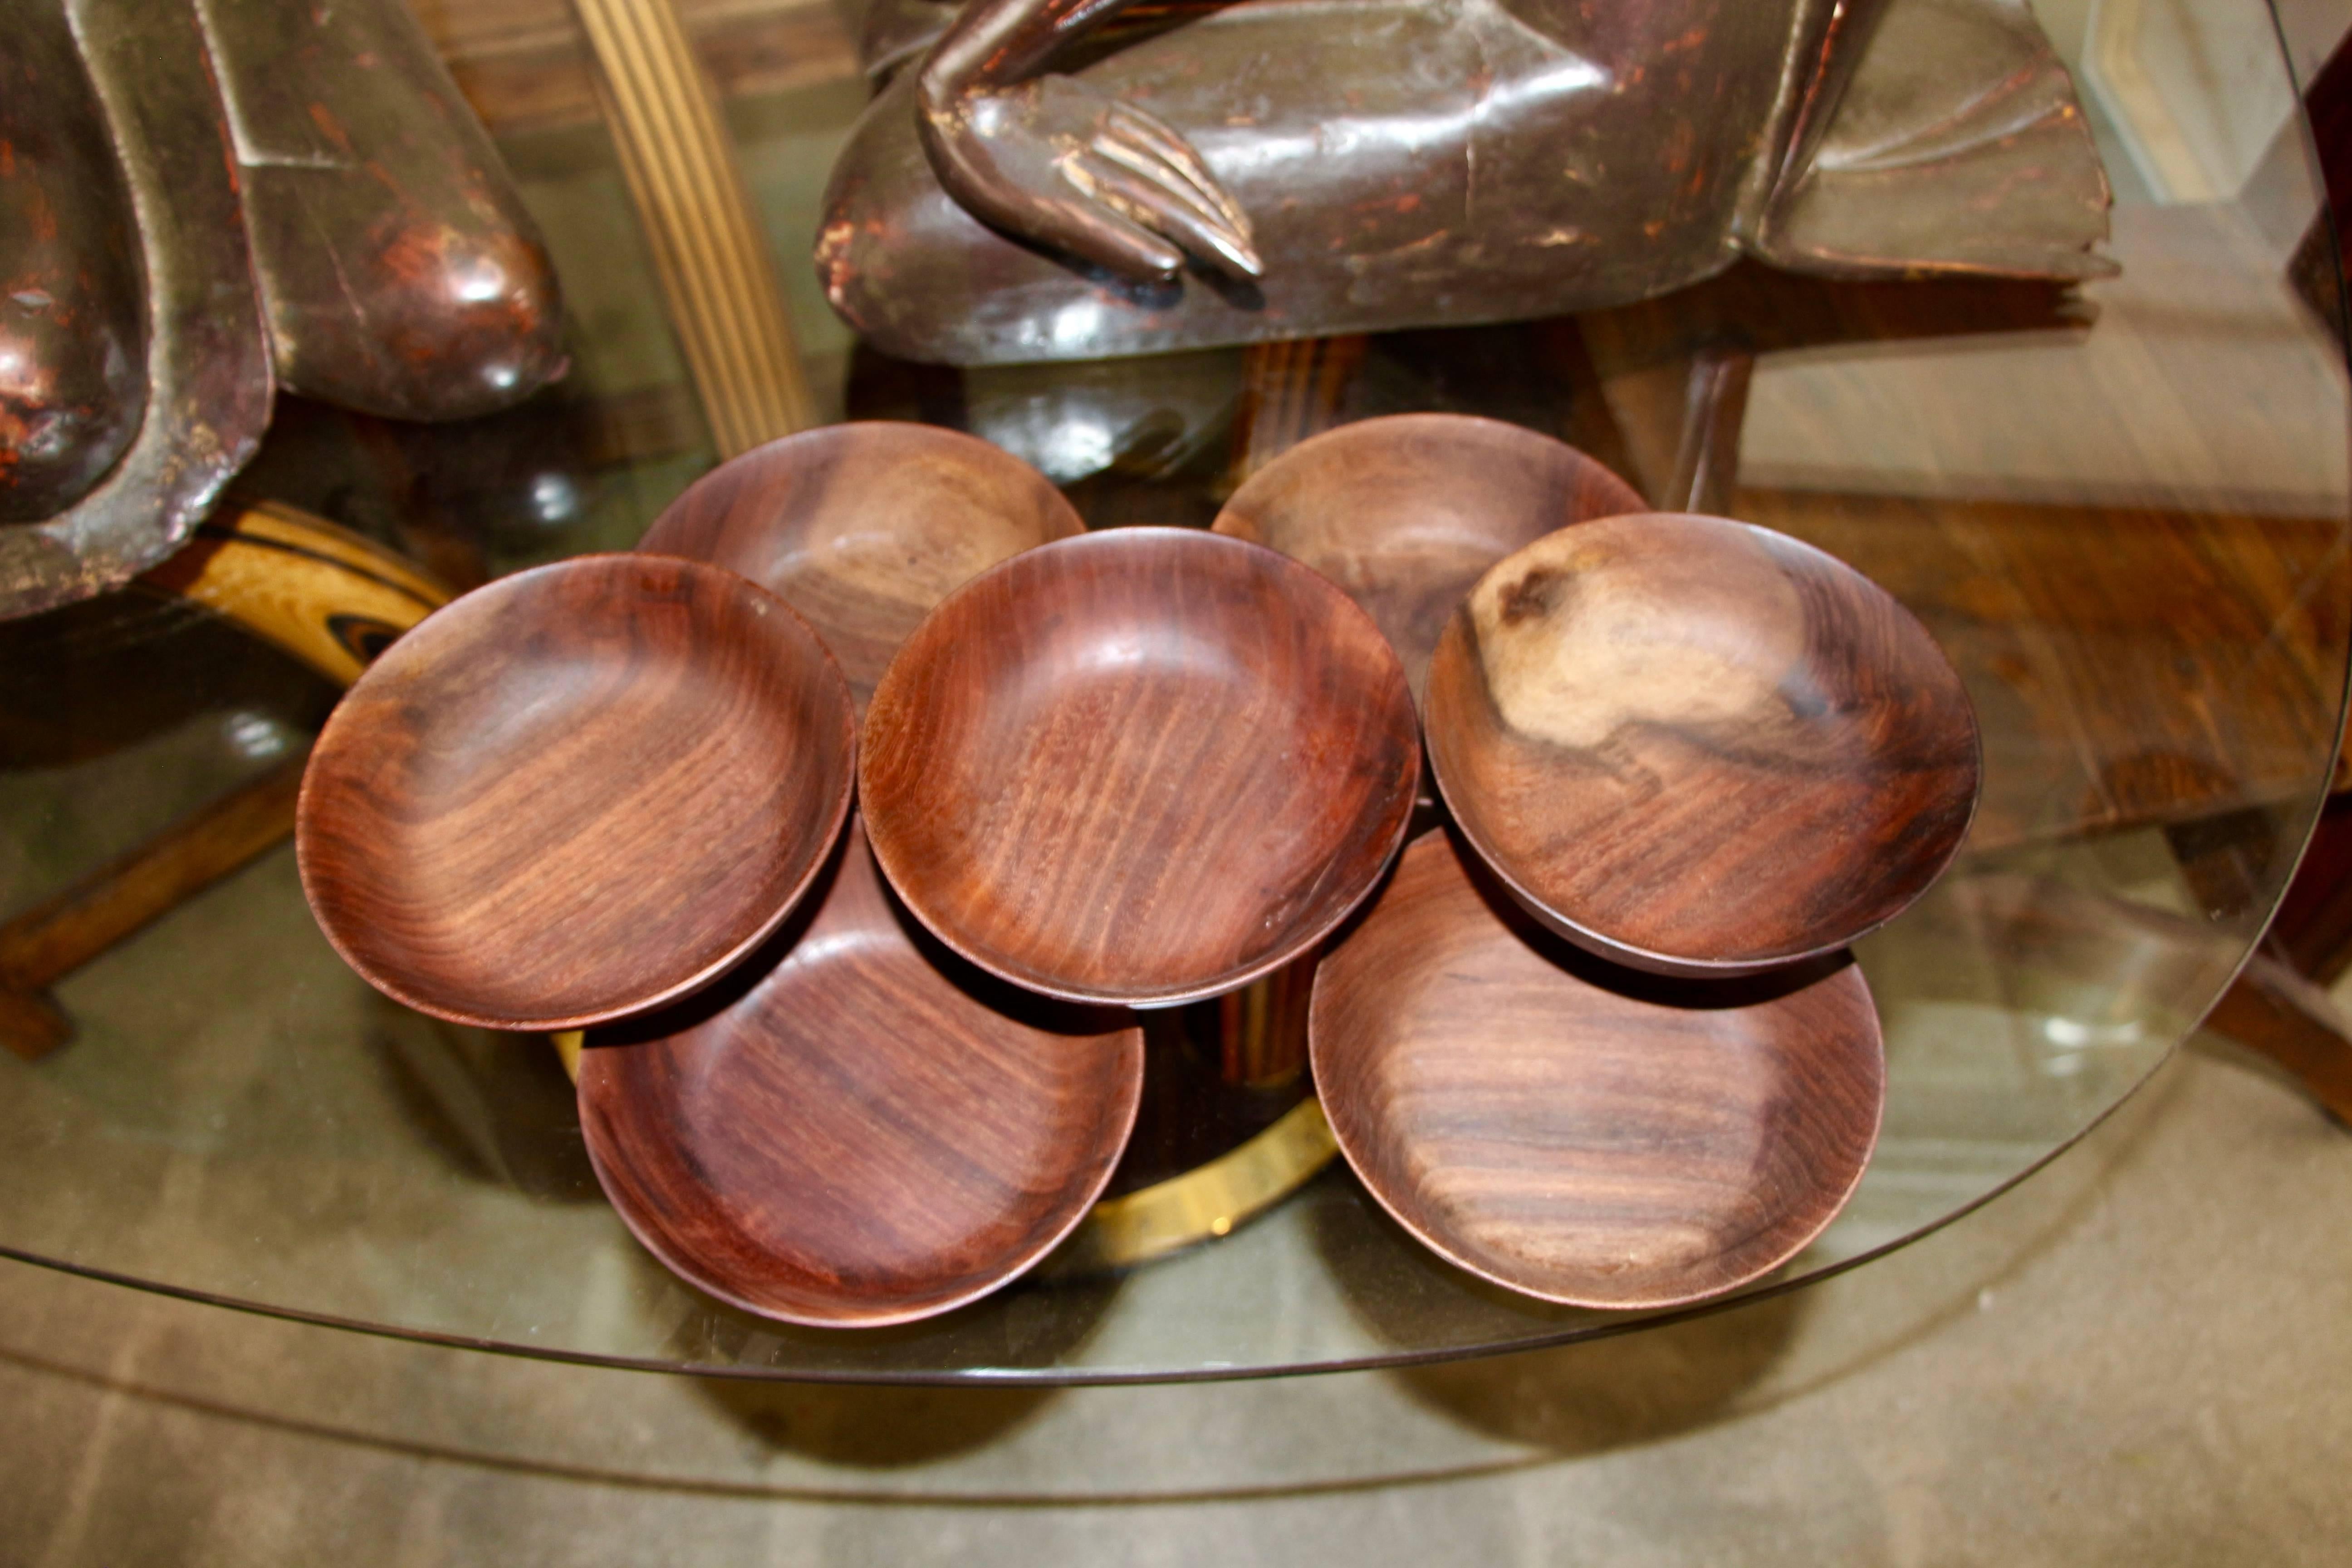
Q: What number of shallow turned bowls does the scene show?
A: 7